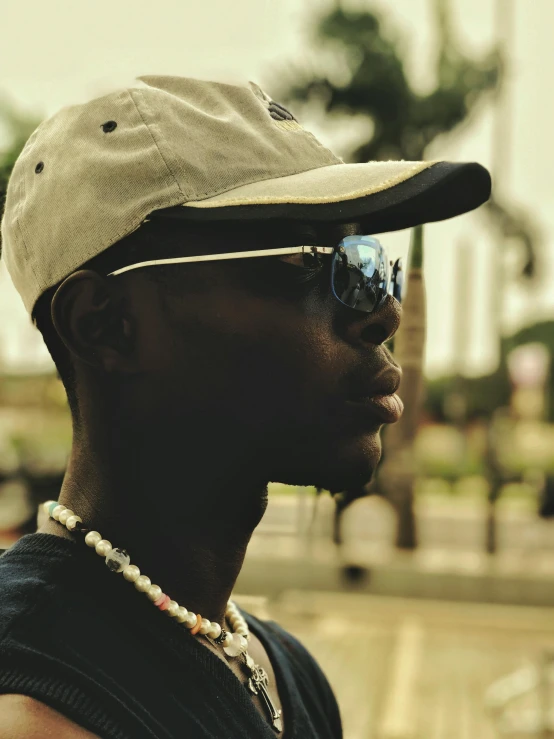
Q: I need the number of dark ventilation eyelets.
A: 2